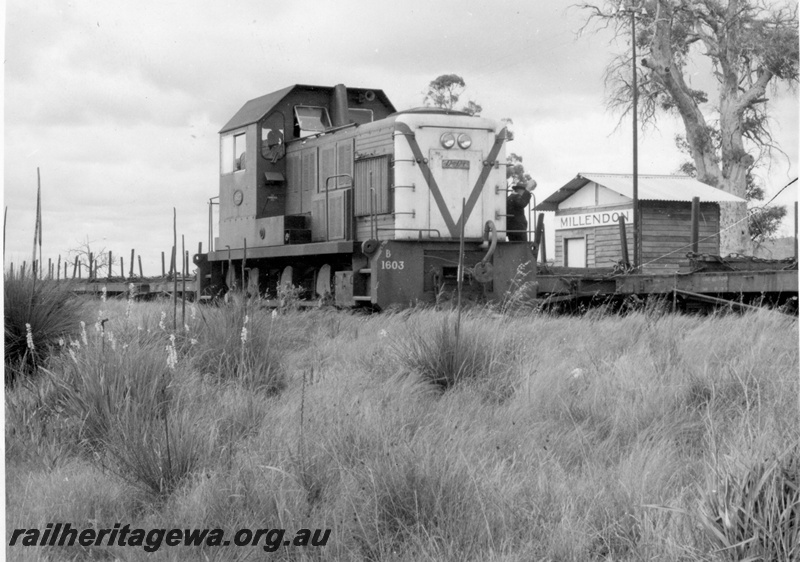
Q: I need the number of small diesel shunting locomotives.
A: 1